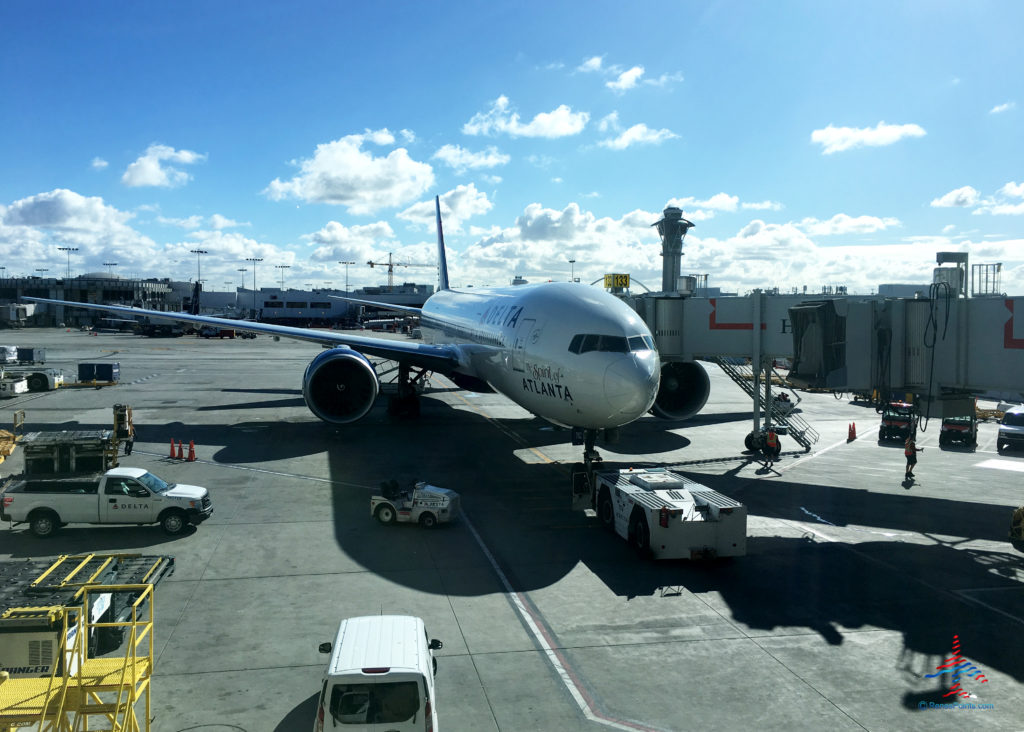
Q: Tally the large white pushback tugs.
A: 1